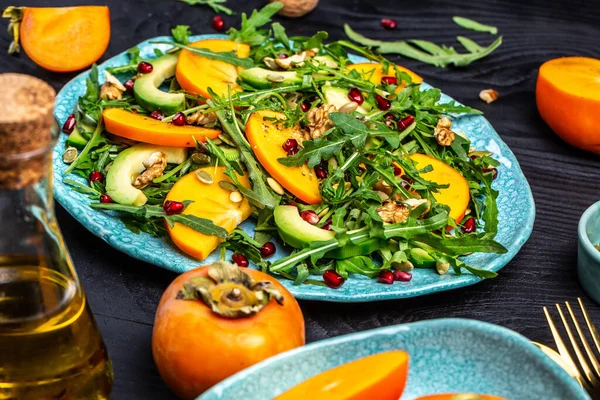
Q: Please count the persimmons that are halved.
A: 2